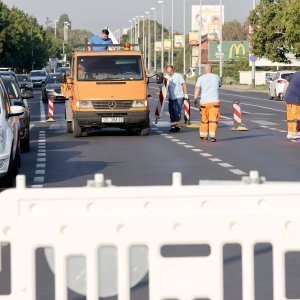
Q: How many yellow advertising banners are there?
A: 5